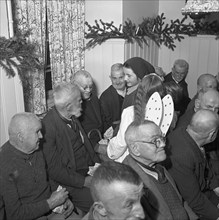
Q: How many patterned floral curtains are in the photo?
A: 2